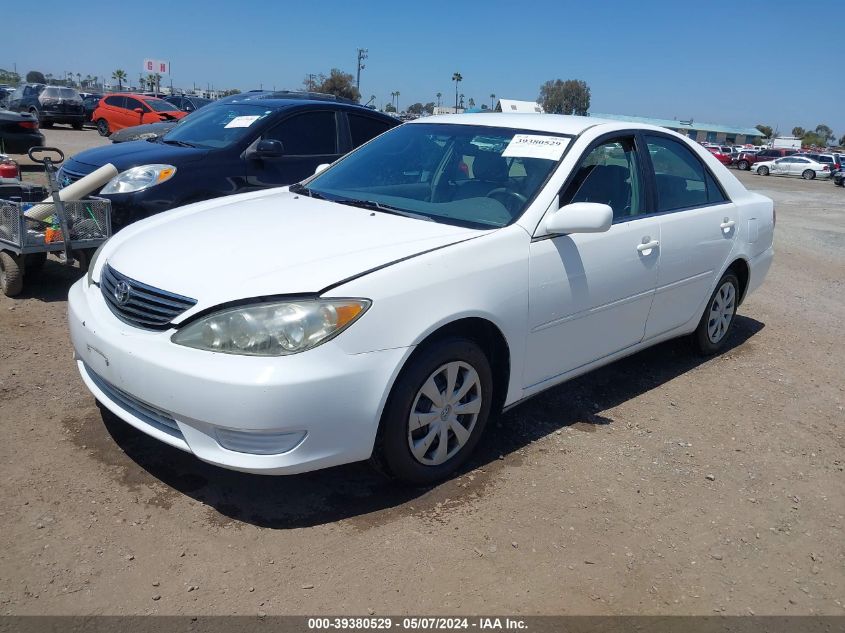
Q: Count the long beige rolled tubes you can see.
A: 1